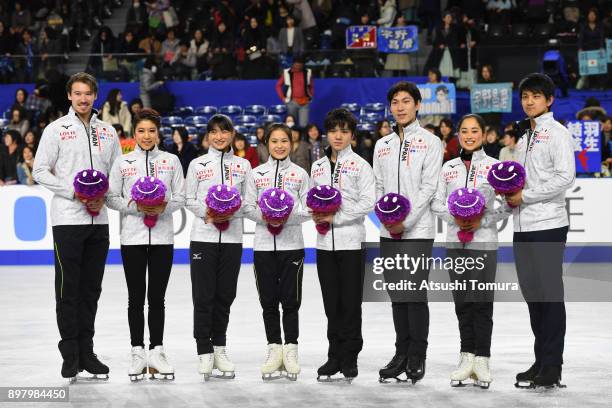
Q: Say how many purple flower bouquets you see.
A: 8